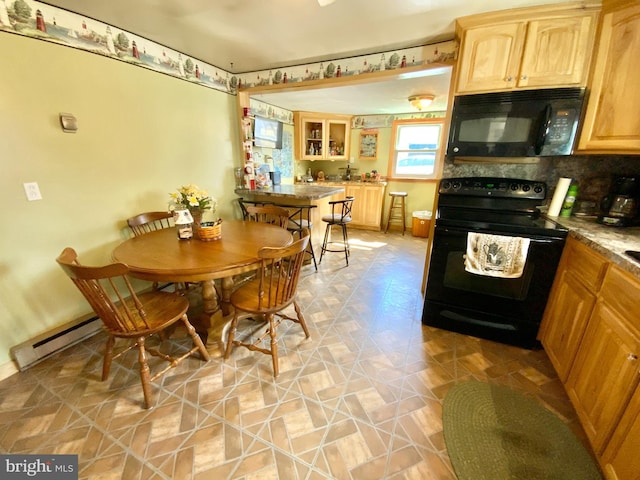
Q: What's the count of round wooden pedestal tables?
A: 1